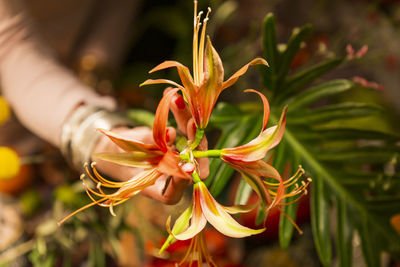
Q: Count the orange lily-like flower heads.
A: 4